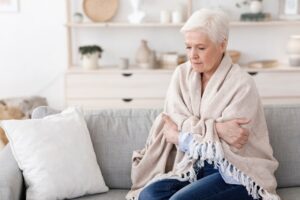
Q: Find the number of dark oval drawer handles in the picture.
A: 3